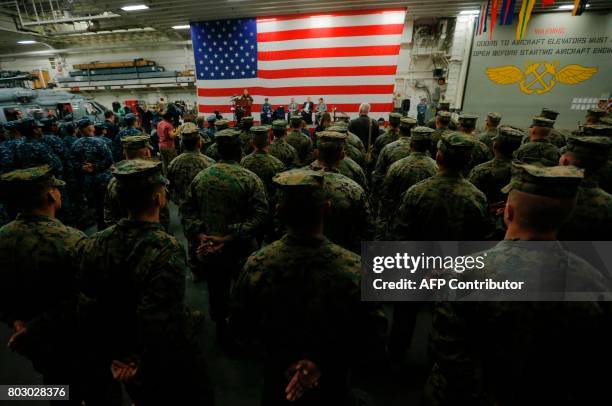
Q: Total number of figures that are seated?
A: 4